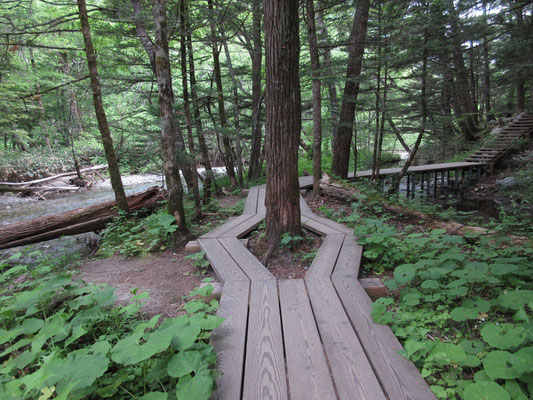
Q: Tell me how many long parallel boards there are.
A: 5